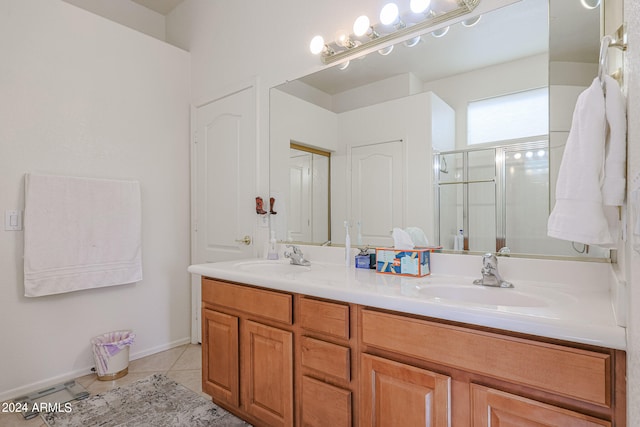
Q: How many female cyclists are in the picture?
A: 0